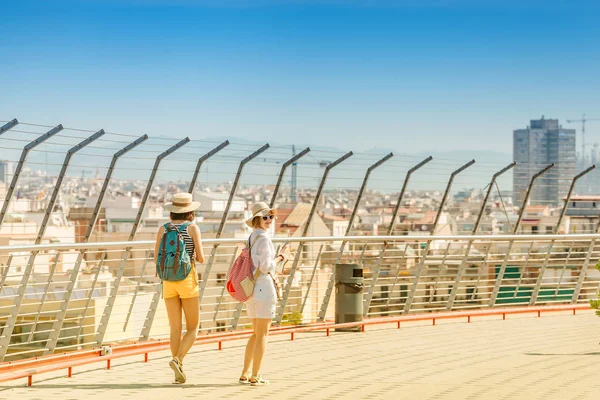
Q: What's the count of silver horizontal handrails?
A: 1